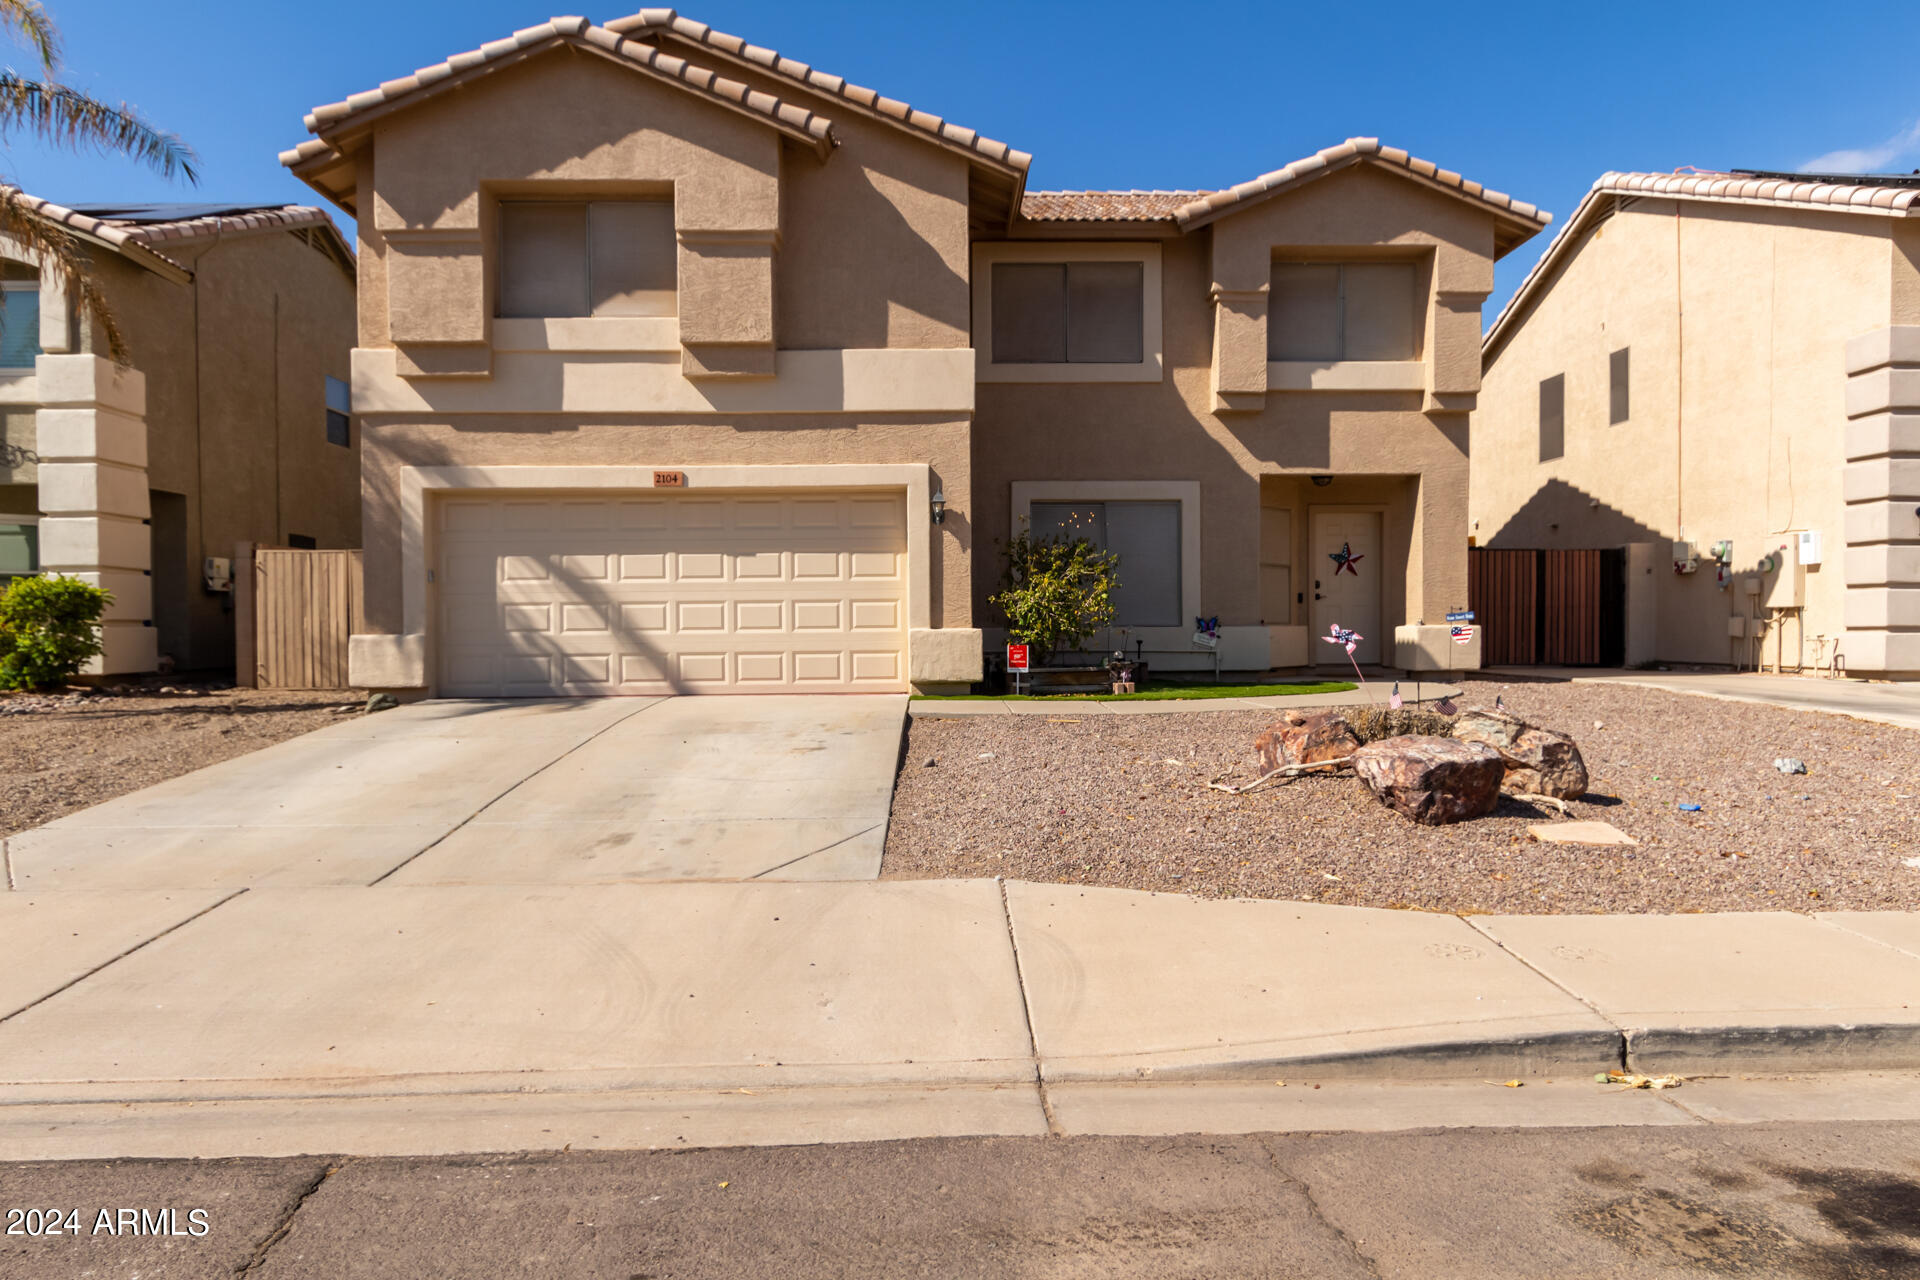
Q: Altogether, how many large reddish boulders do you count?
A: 3